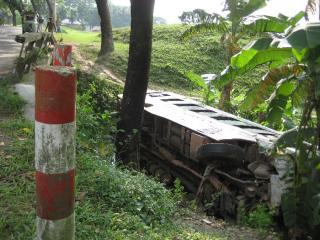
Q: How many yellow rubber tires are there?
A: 0